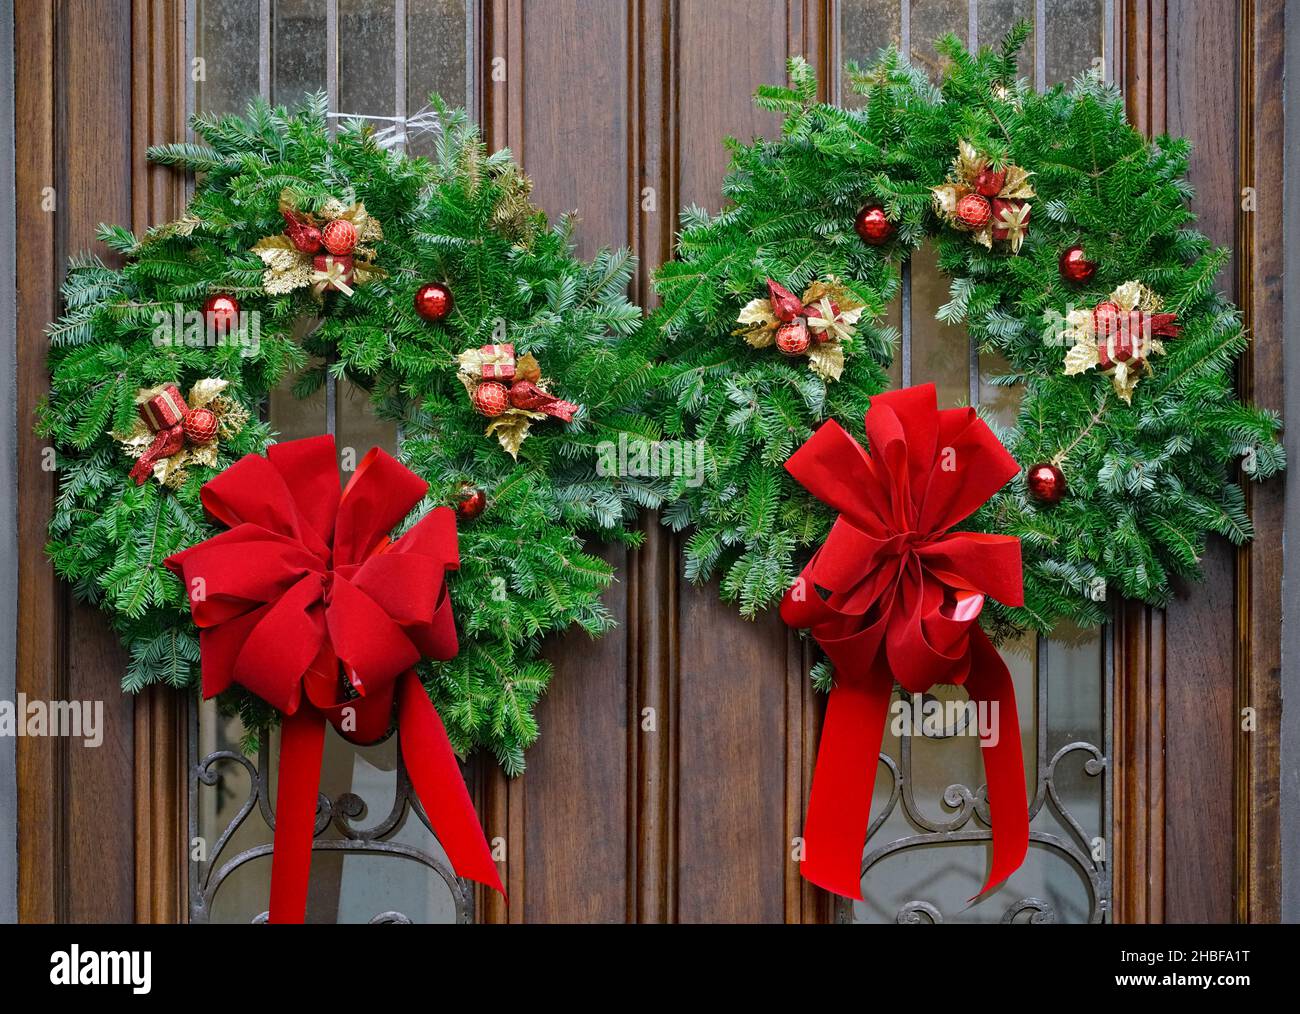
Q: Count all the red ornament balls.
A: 12